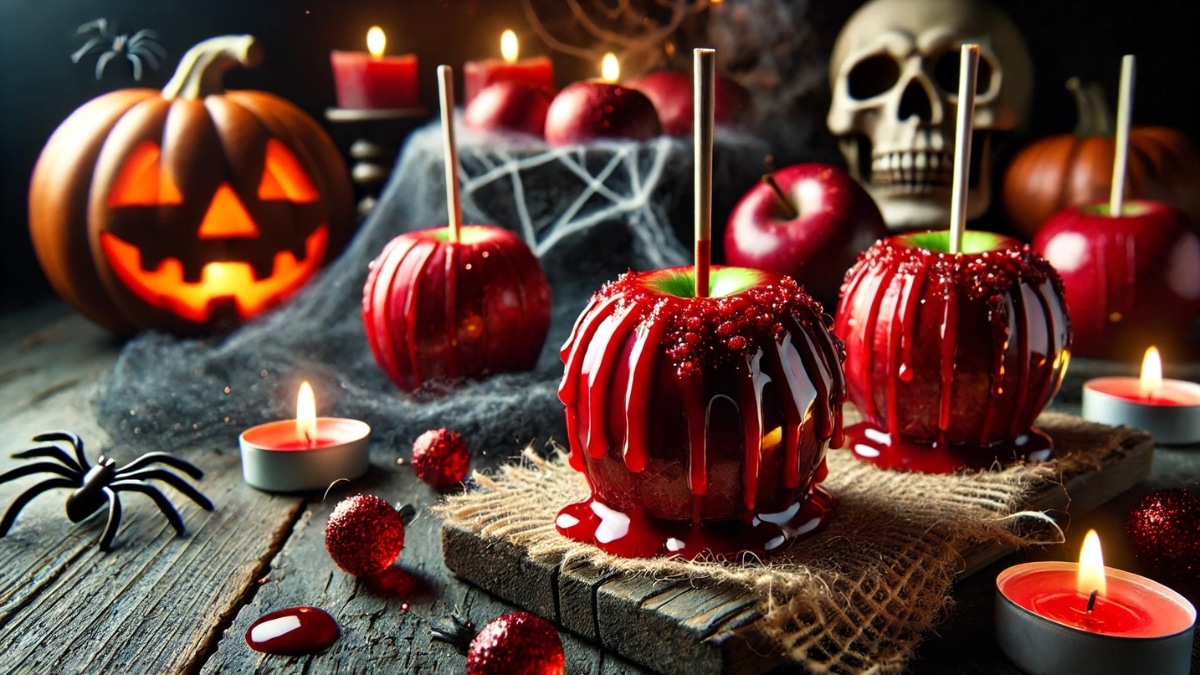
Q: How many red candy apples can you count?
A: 4